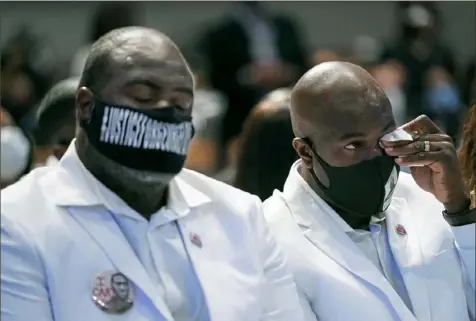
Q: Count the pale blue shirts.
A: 2